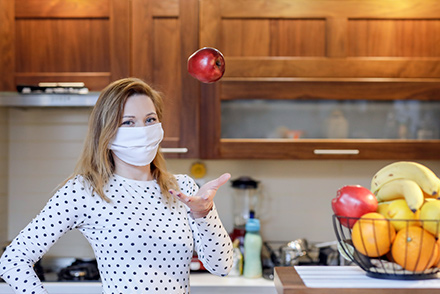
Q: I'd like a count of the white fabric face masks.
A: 1